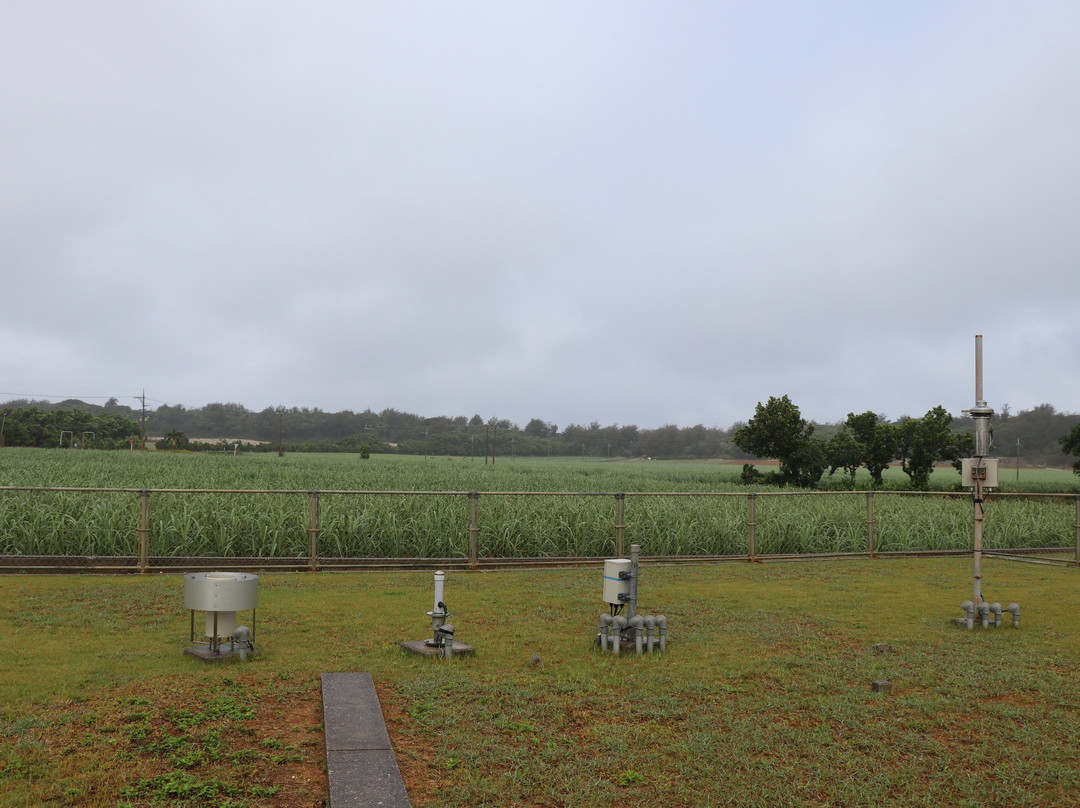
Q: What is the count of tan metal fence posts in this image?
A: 7